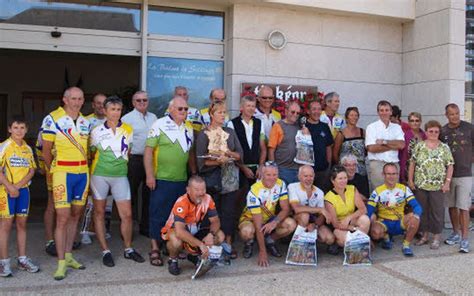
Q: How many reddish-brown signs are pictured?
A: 1